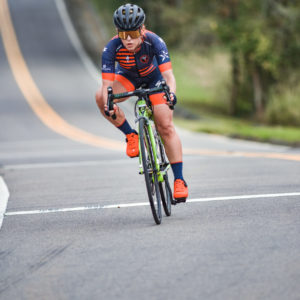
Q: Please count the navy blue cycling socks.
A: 2